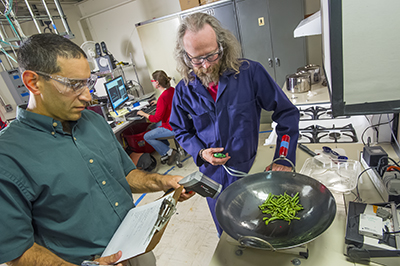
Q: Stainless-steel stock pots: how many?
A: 2